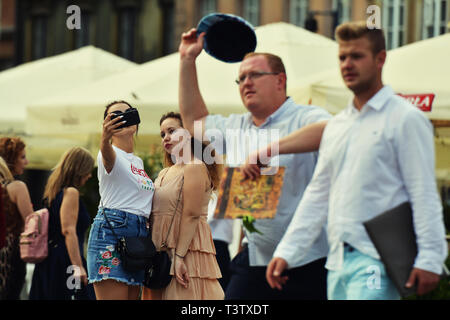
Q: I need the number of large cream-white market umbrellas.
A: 3